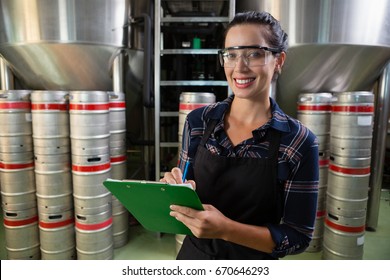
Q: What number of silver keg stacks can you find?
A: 7